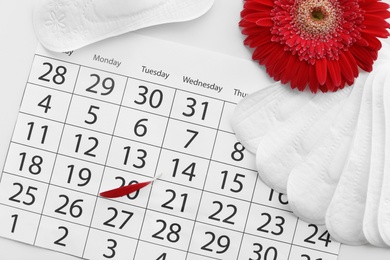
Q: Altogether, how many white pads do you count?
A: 7